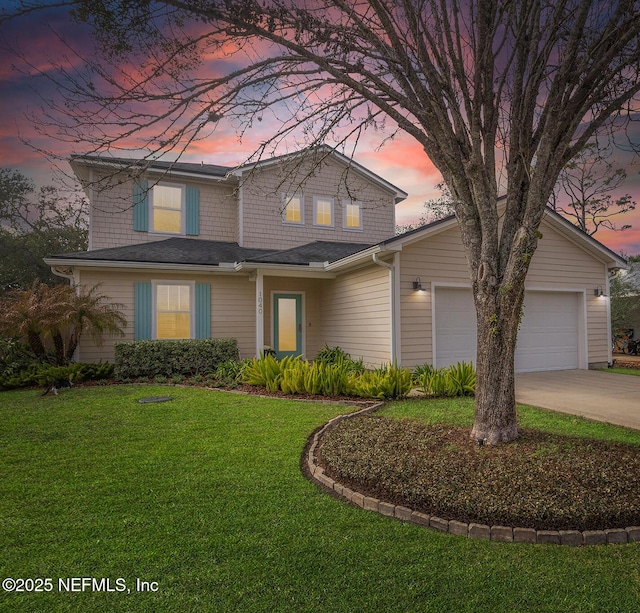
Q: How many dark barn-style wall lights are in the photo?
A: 2